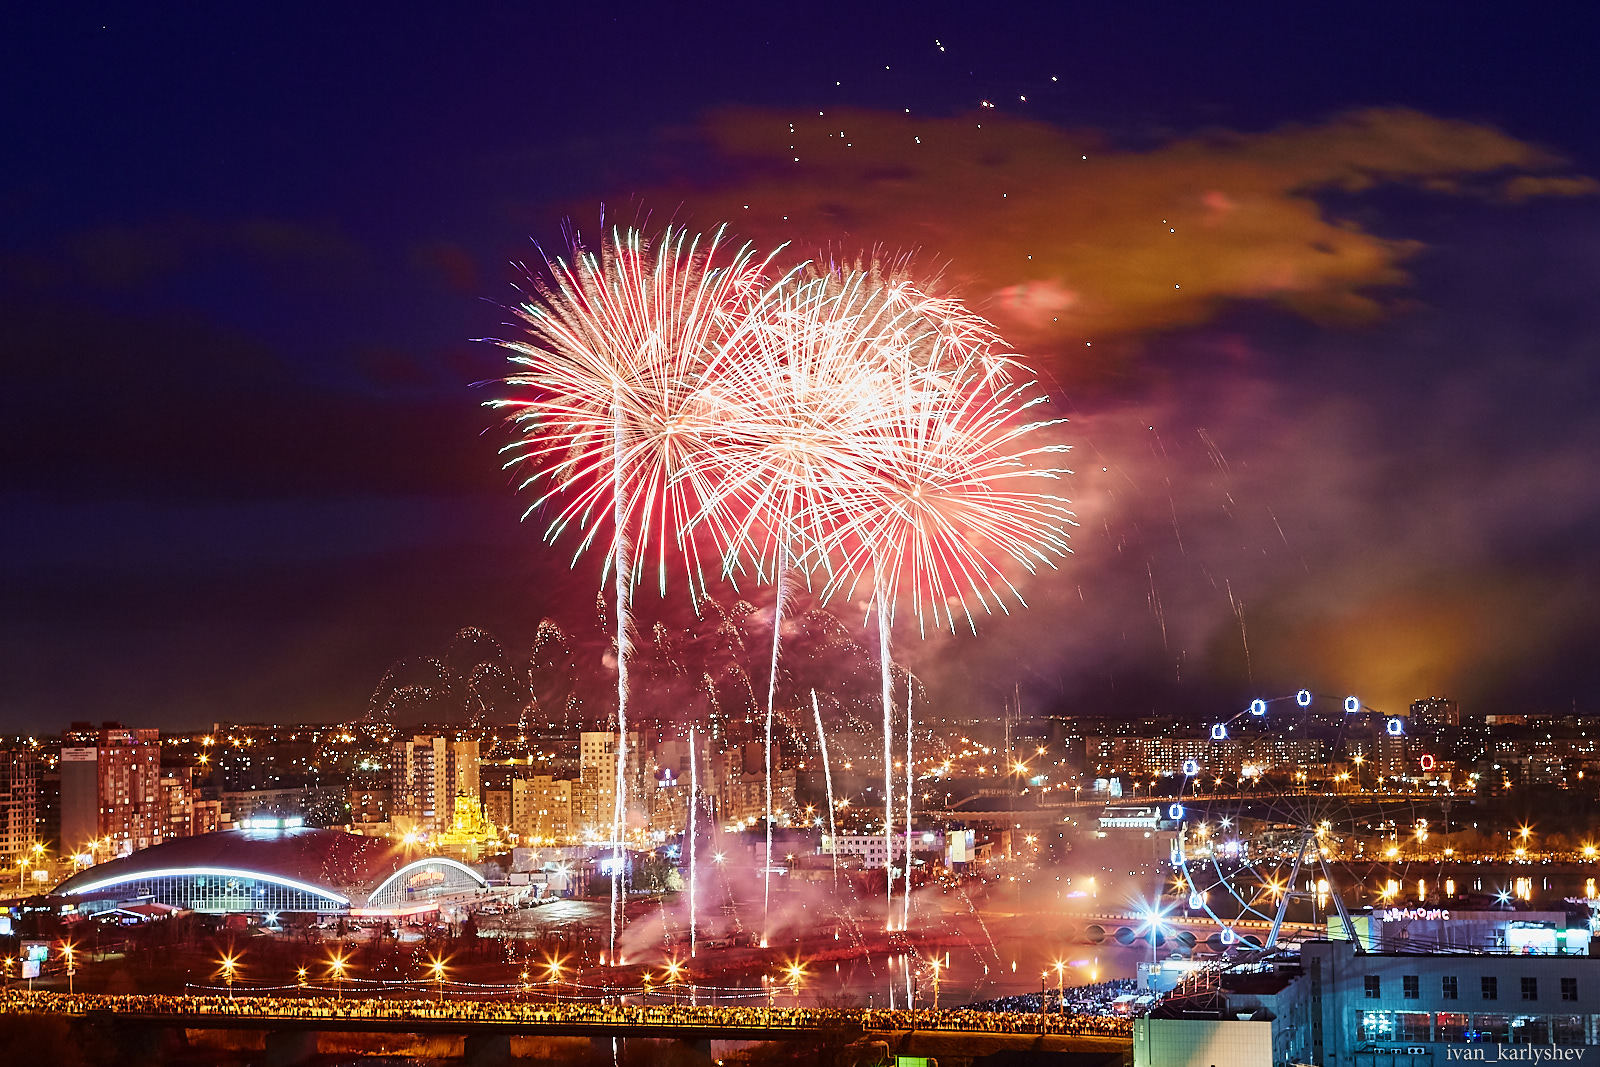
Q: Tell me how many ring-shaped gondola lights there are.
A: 11